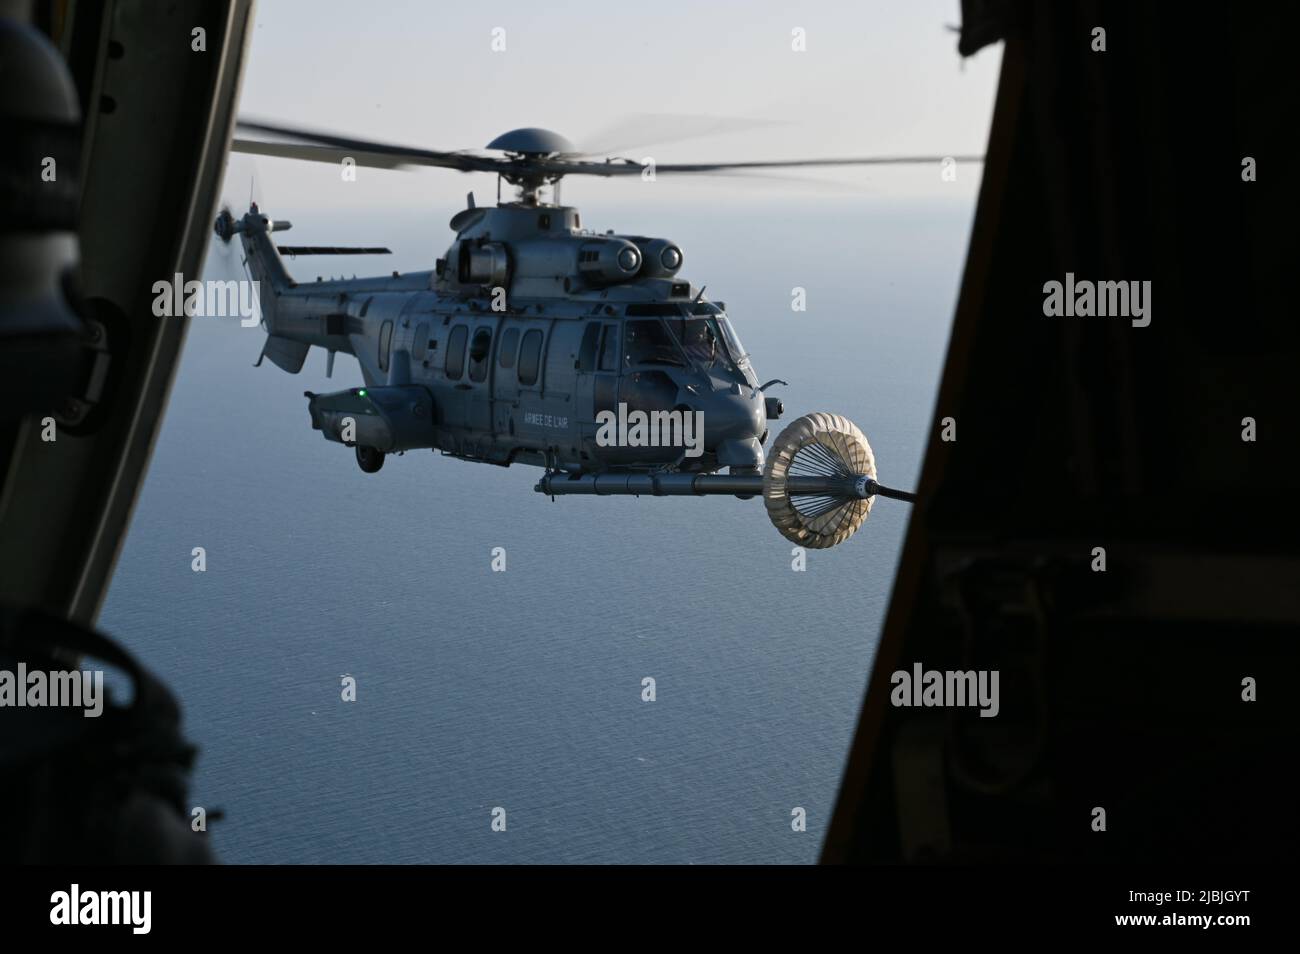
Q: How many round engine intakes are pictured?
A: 2